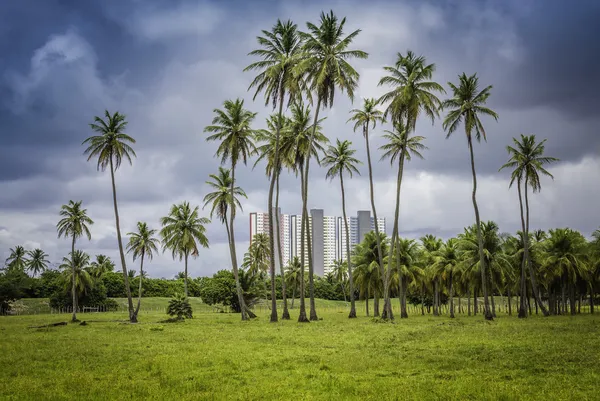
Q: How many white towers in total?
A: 3